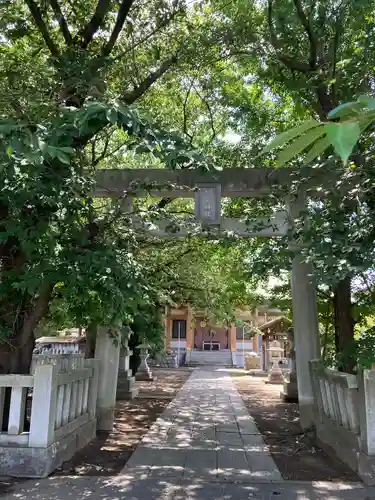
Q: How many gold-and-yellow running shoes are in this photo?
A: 0